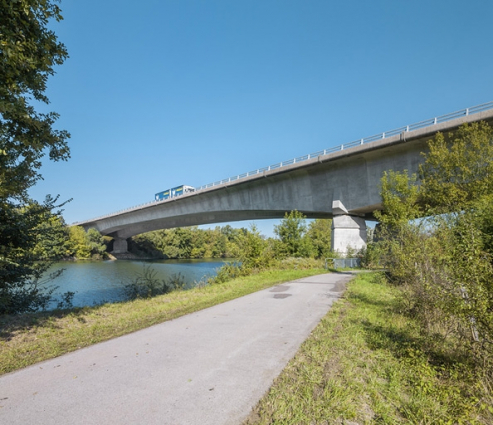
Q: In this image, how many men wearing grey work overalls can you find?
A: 0